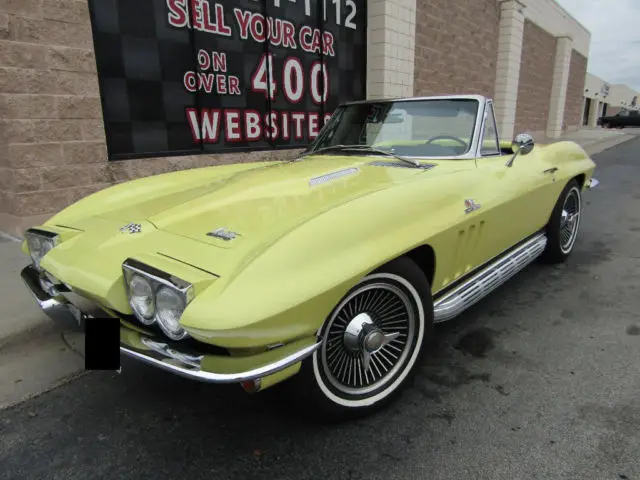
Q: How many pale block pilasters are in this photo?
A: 3